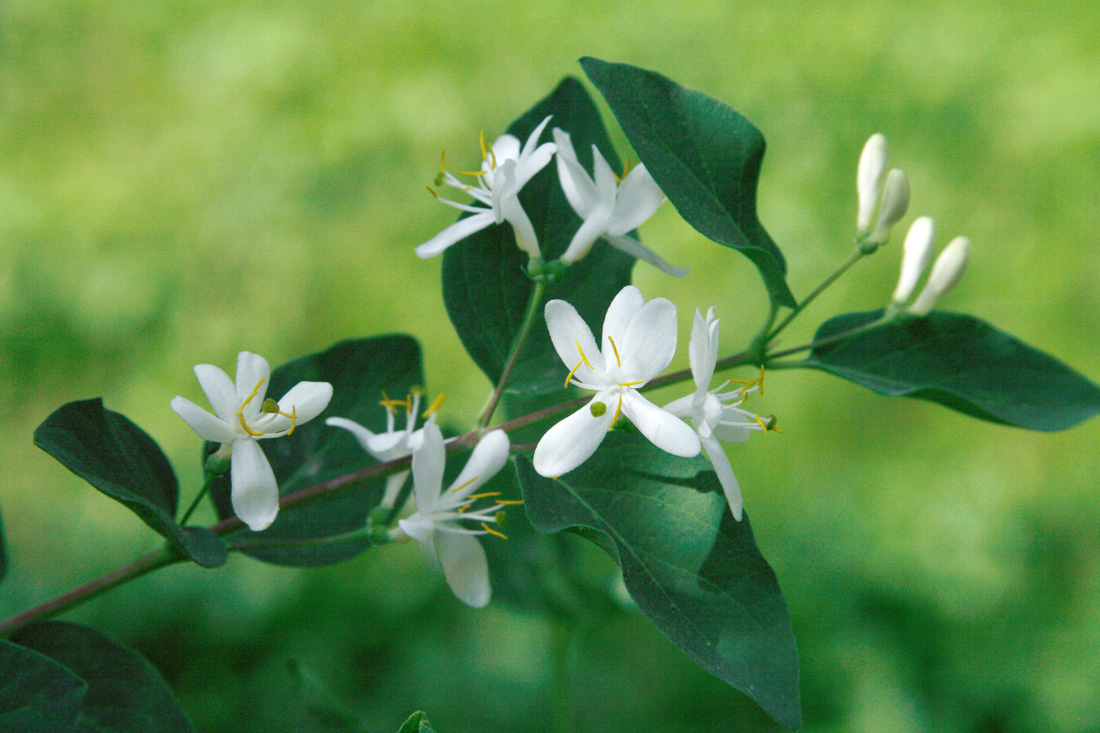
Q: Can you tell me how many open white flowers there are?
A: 7